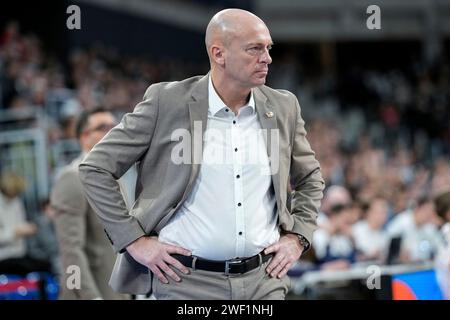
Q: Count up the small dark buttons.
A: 6